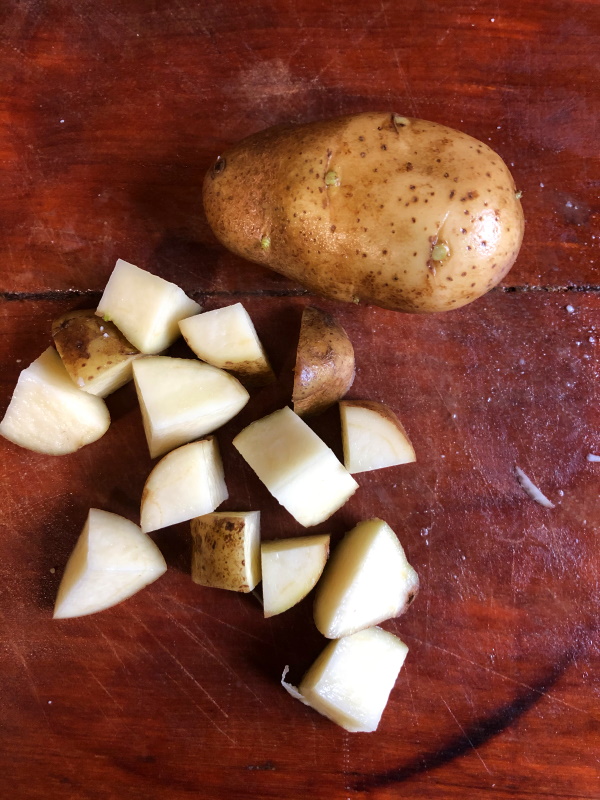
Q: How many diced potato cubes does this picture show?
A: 14